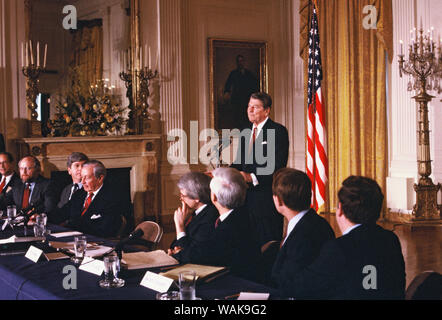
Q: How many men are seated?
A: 8